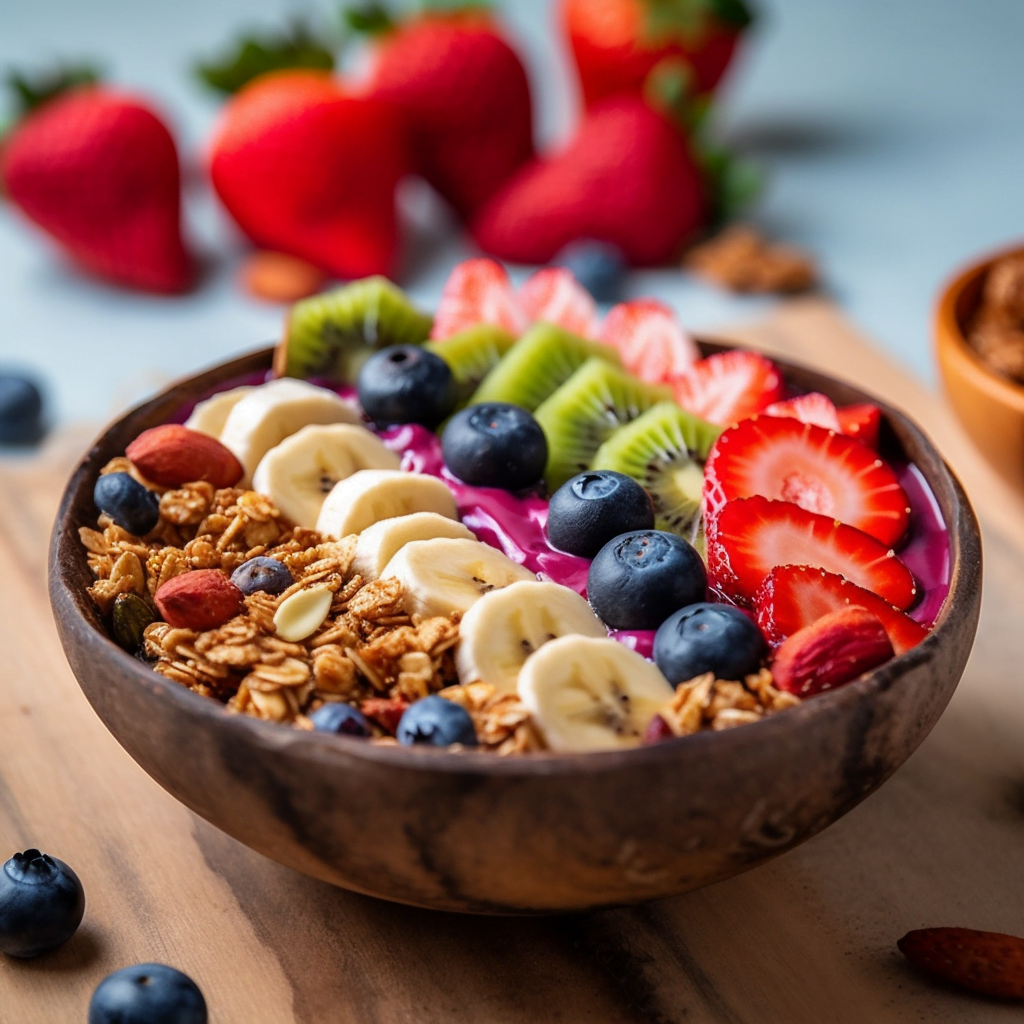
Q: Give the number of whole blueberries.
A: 13